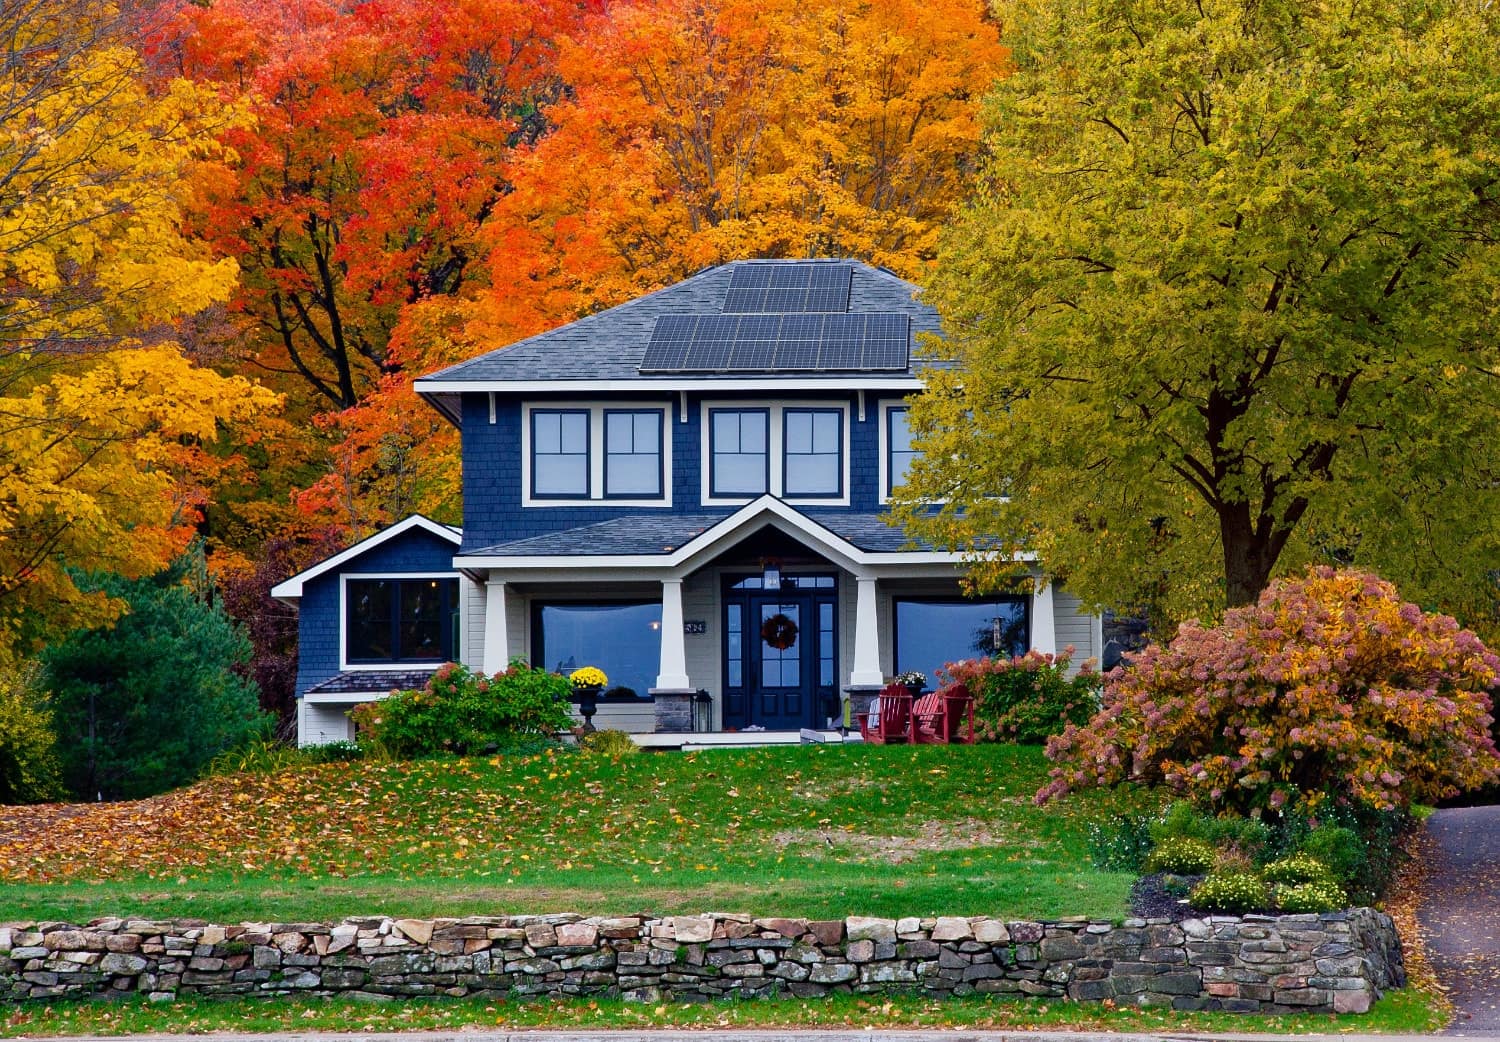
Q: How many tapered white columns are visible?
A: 4